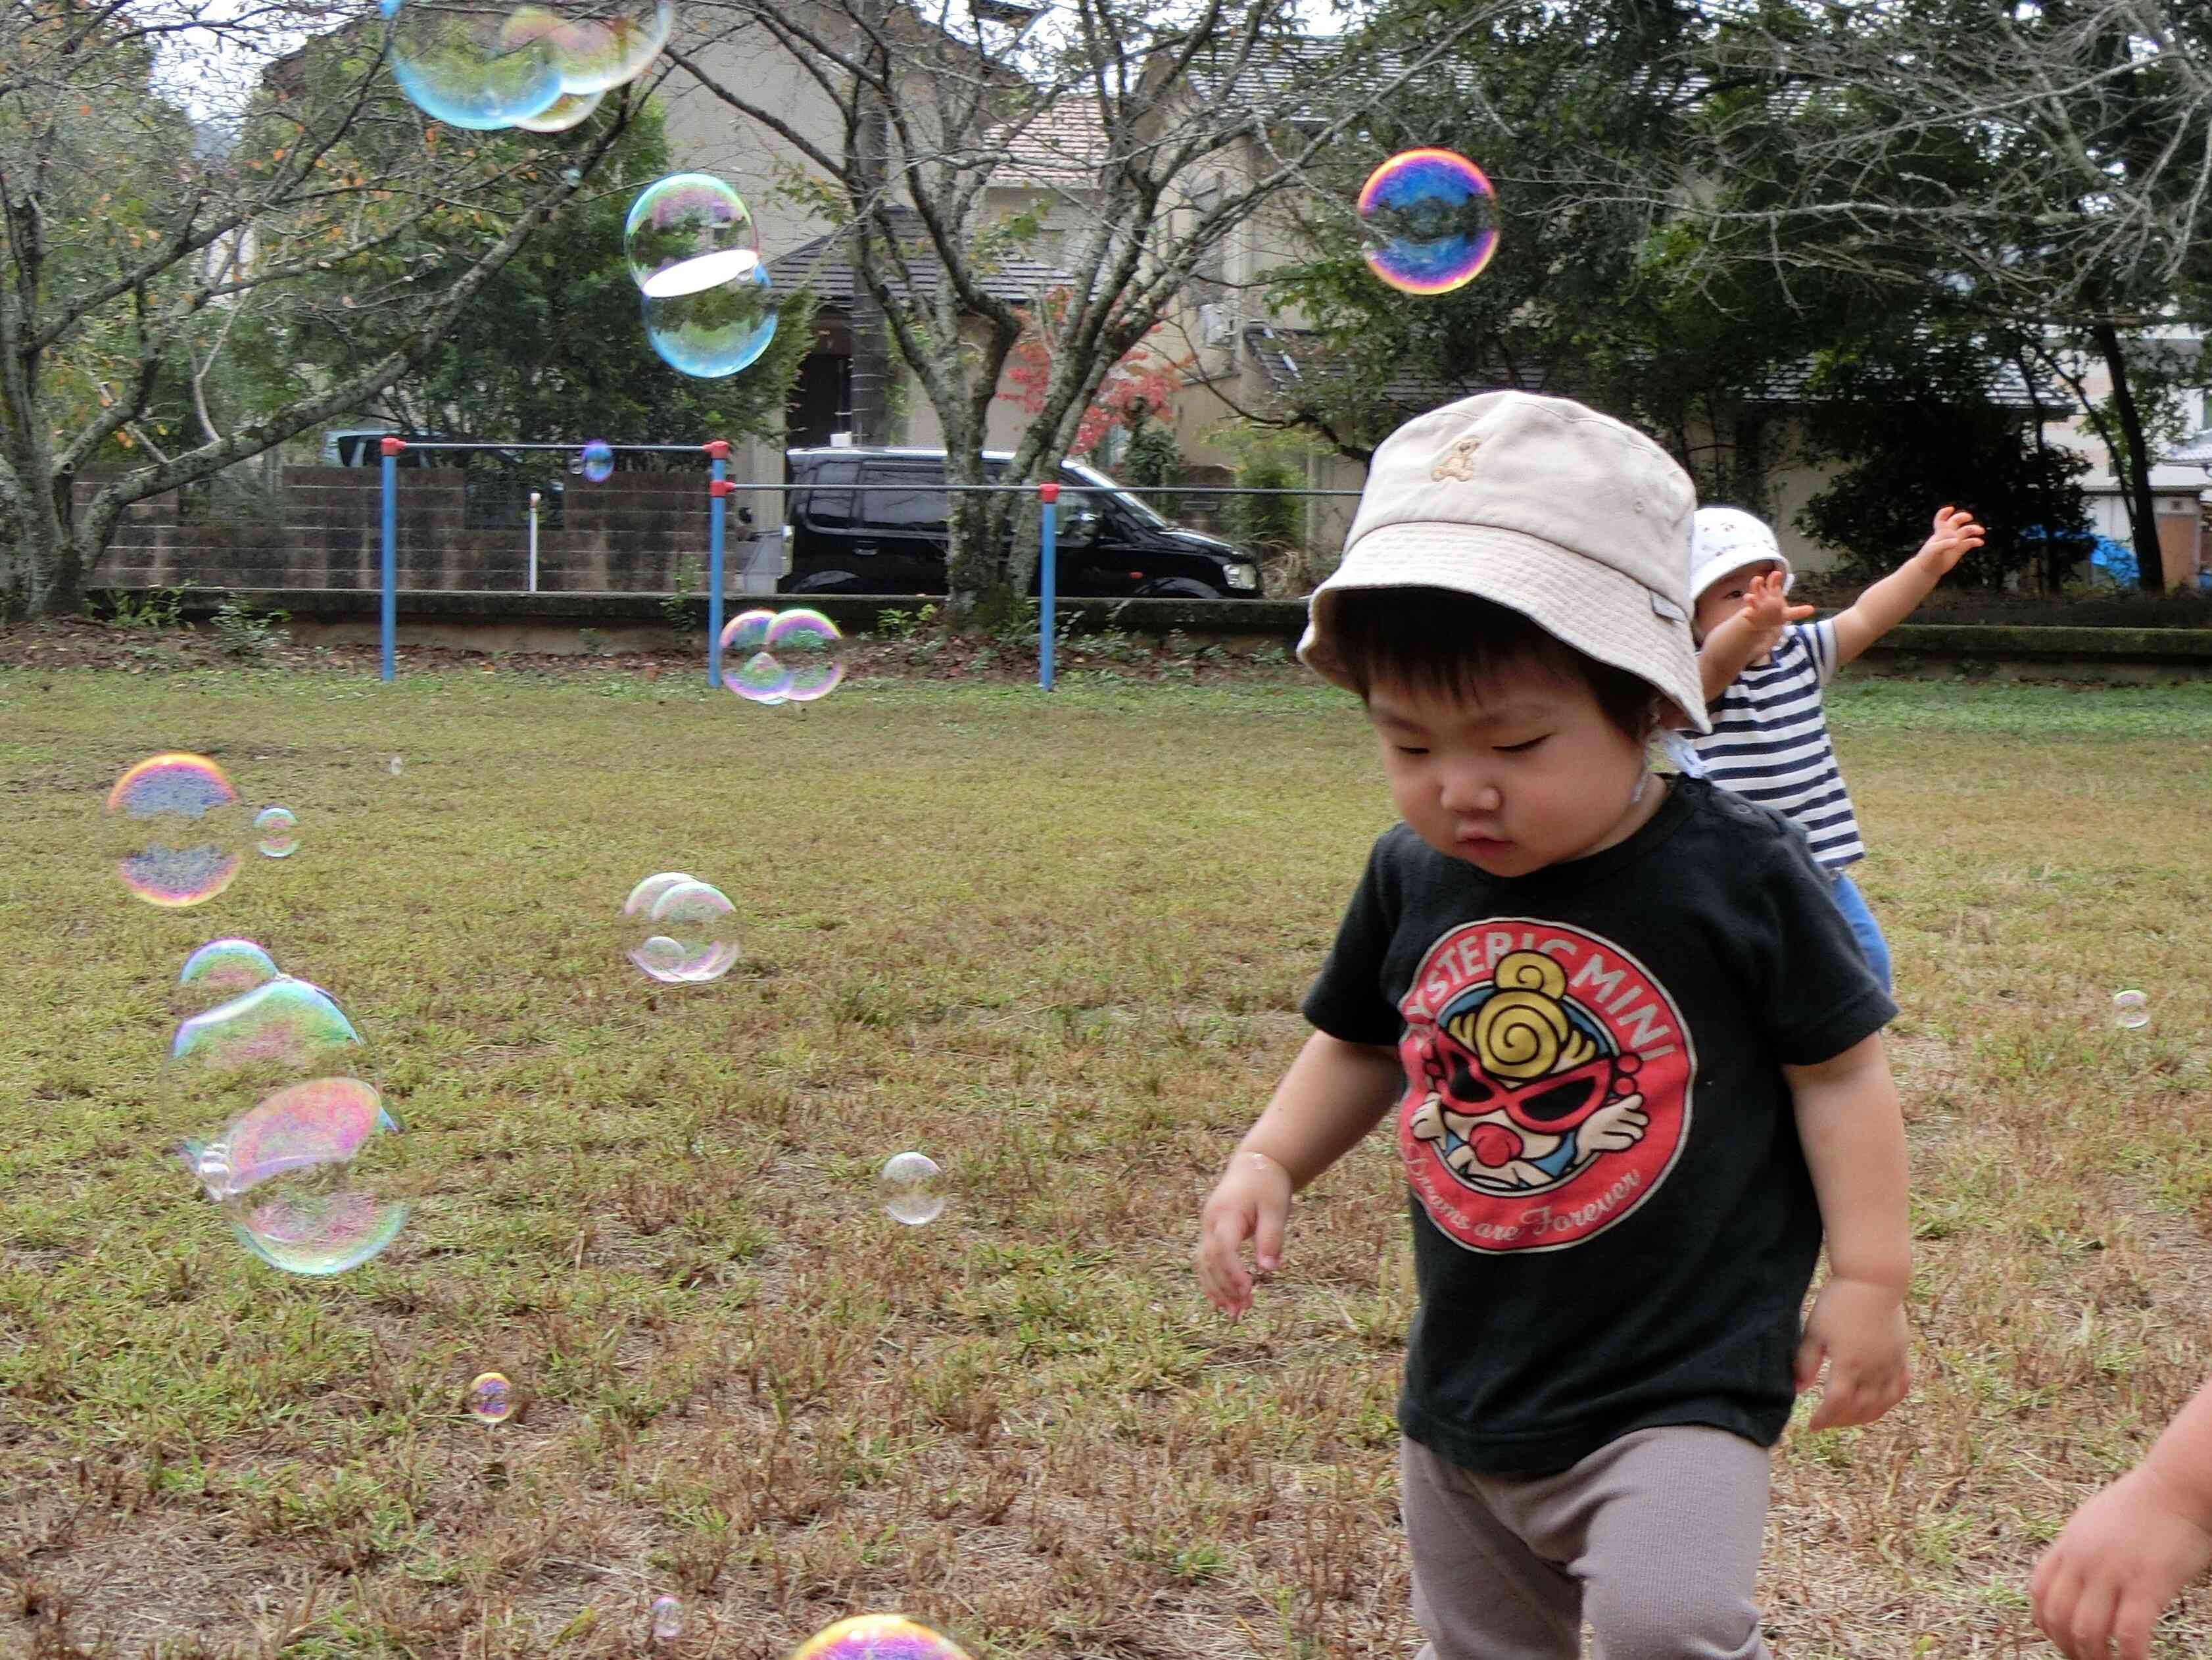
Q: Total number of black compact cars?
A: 1